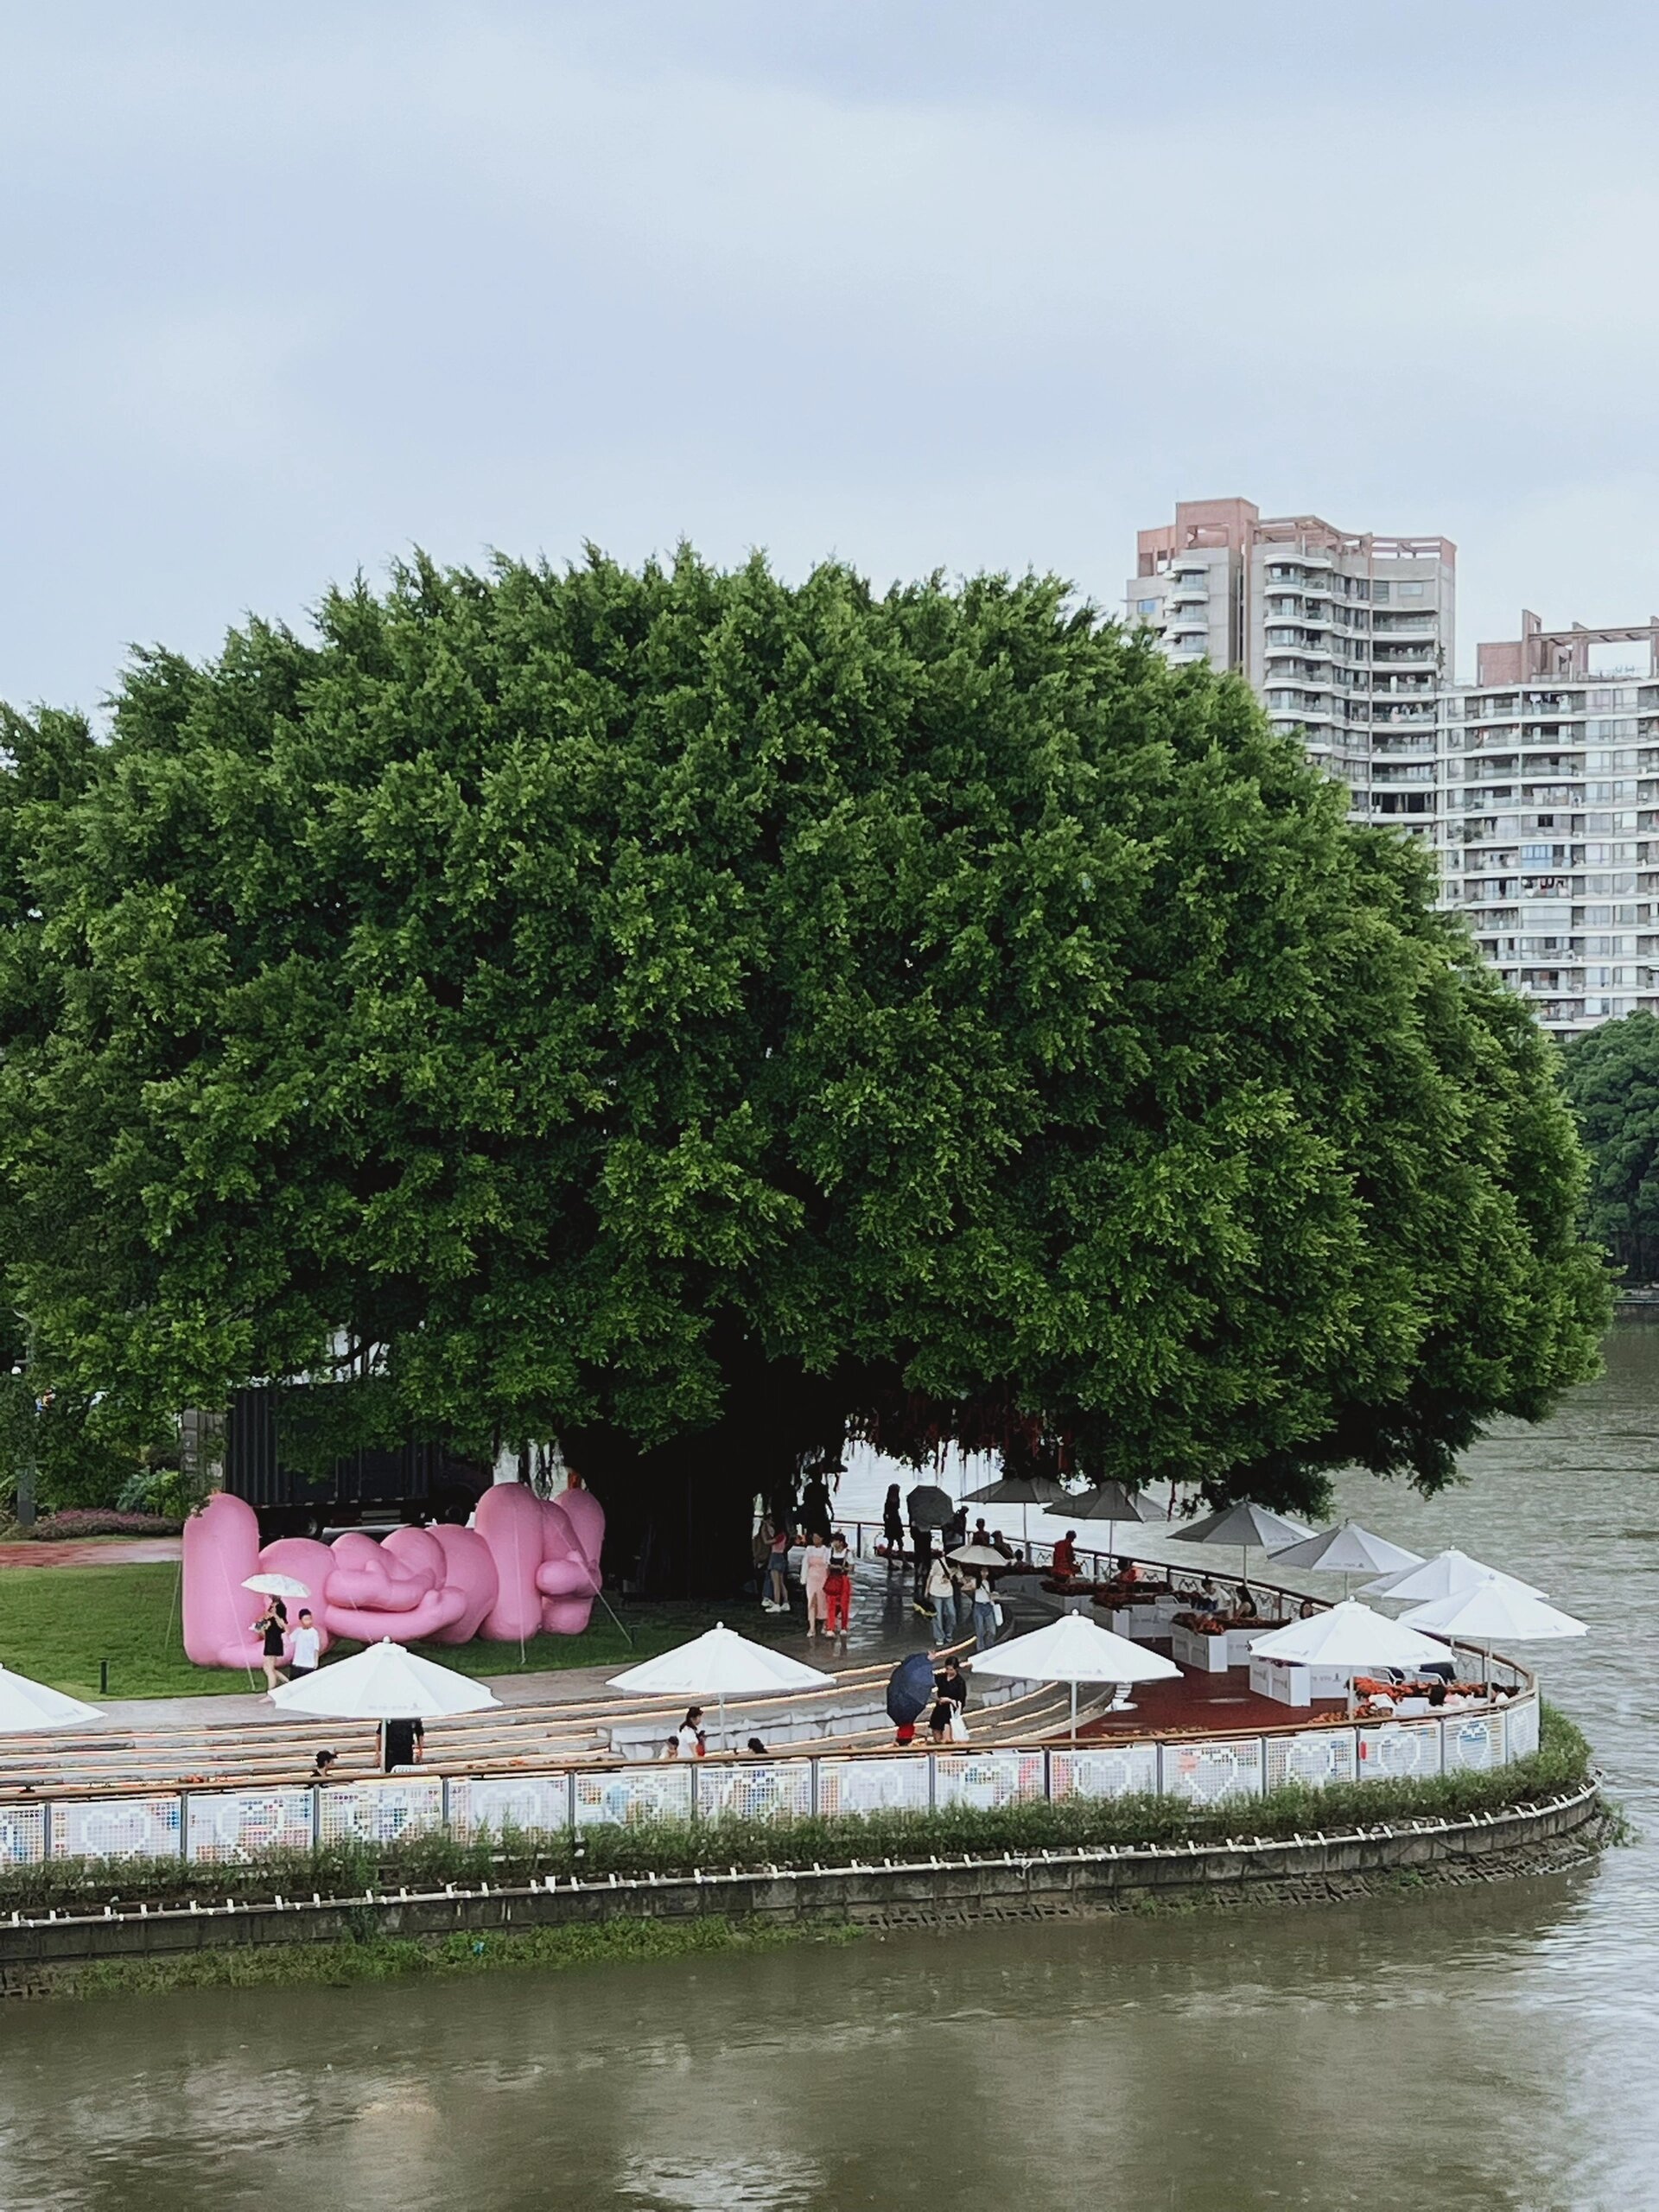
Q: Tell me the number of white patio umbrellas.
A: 11